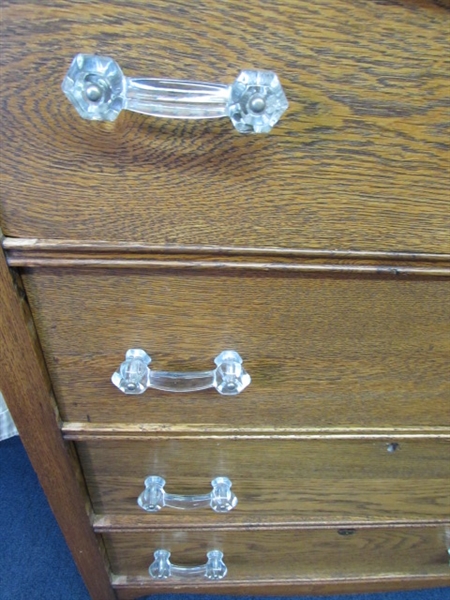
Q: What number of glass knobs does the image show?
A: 8